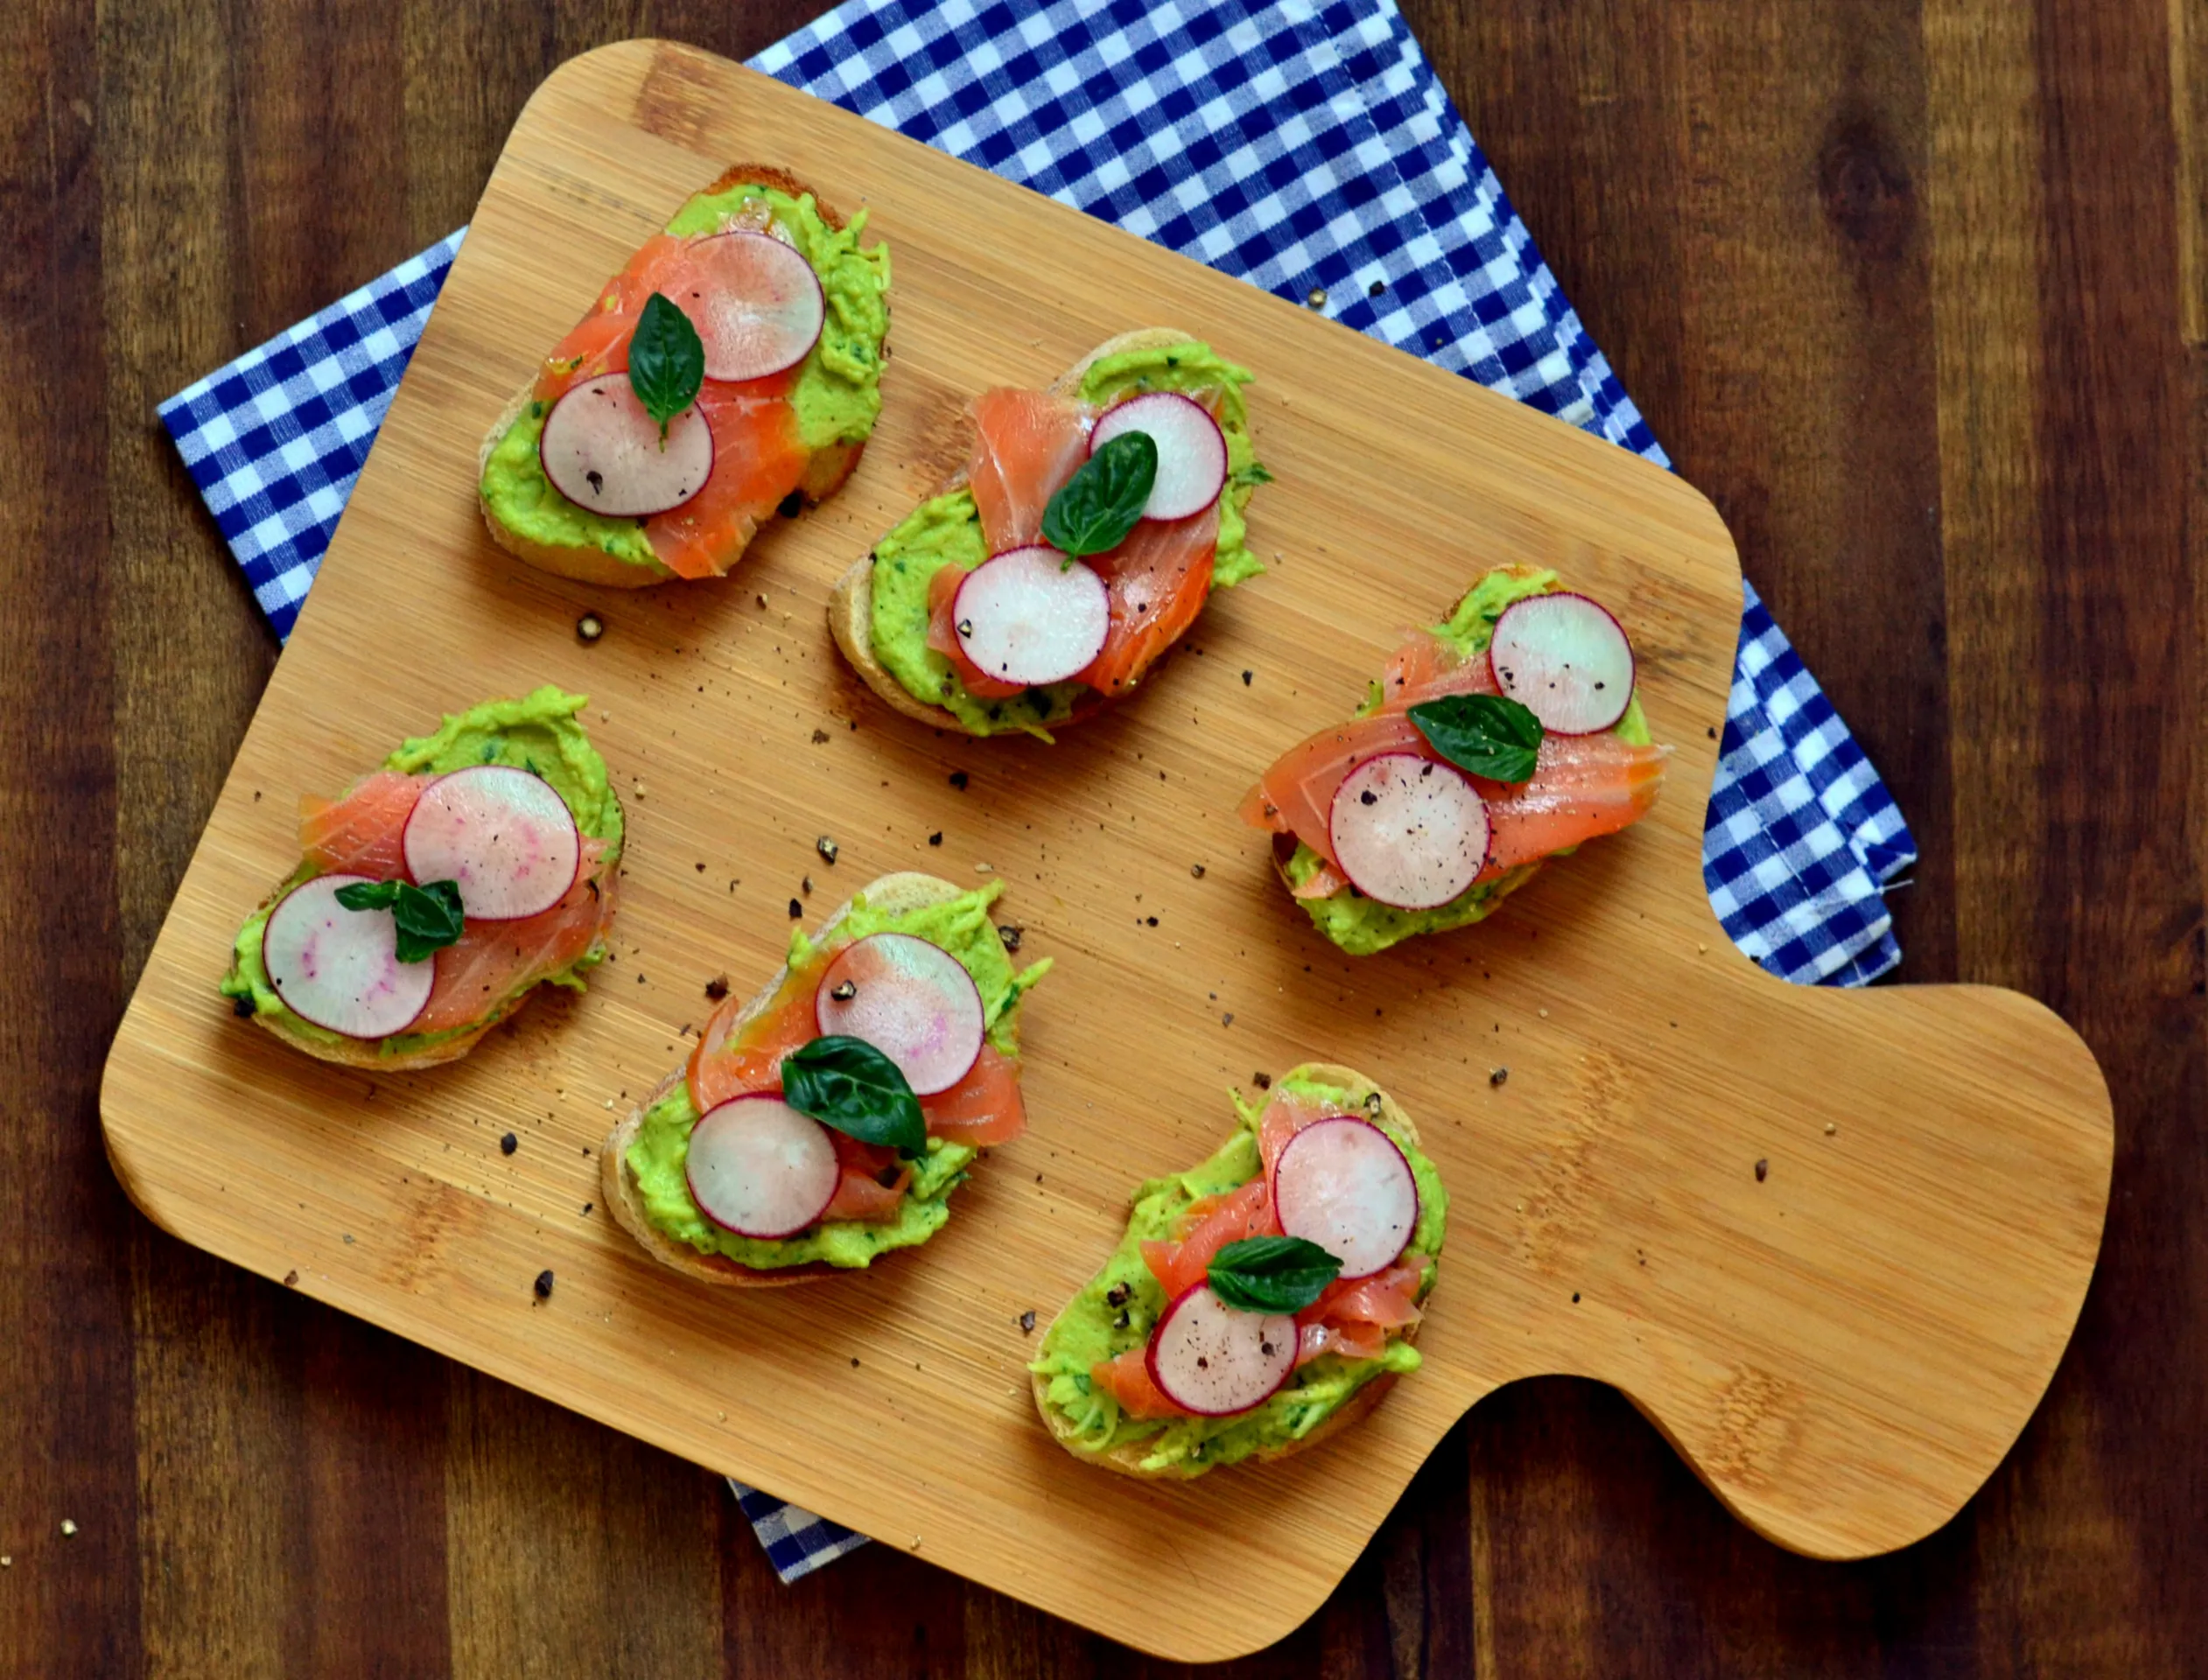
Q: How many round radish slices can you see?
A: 12